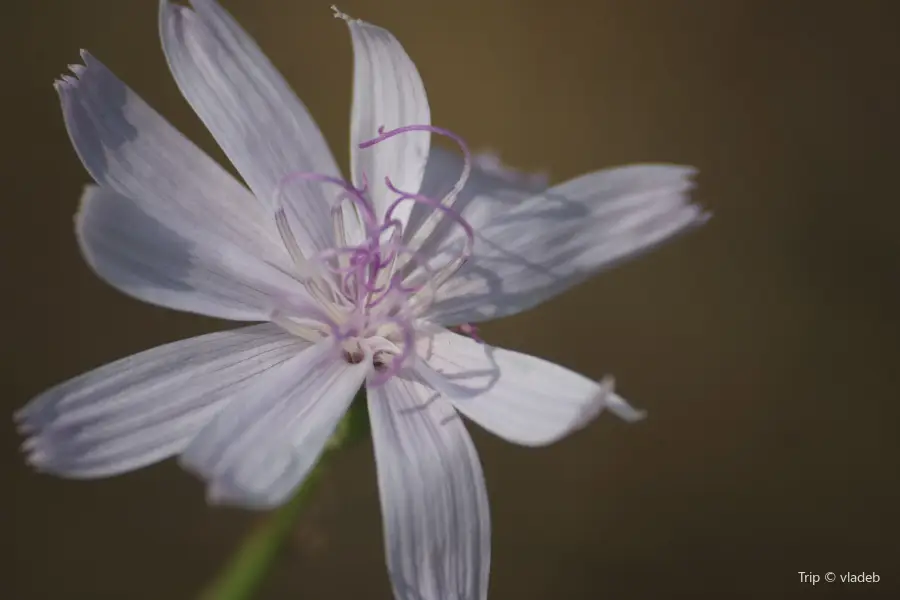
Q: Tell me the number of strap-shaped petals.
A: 10